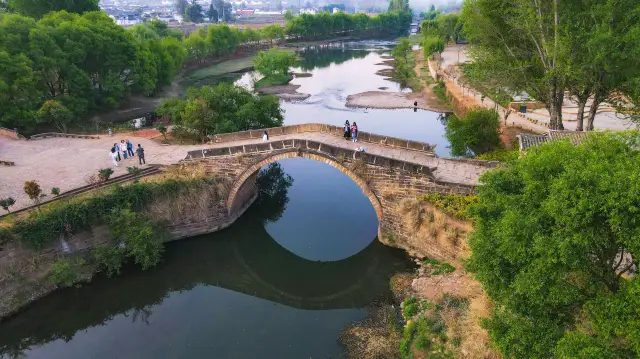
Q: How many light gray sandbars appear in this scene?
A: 2